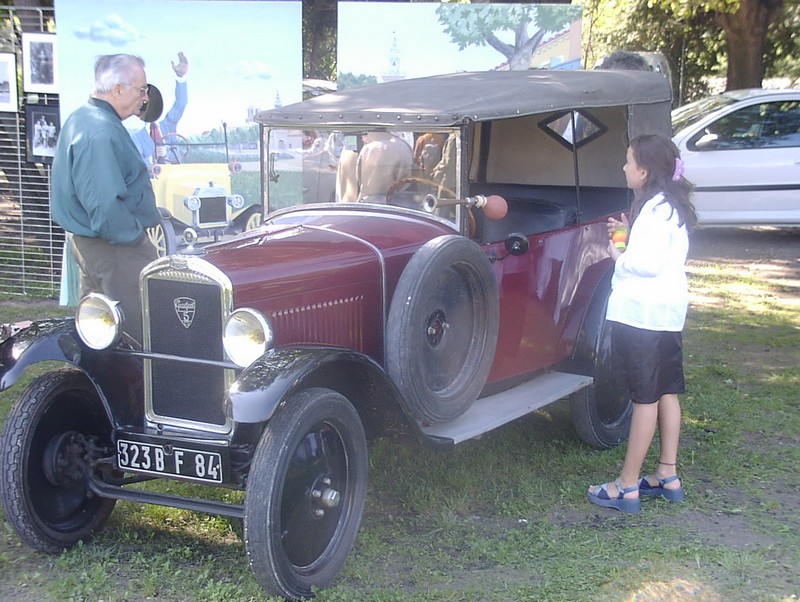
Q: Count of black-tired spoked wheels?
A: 2